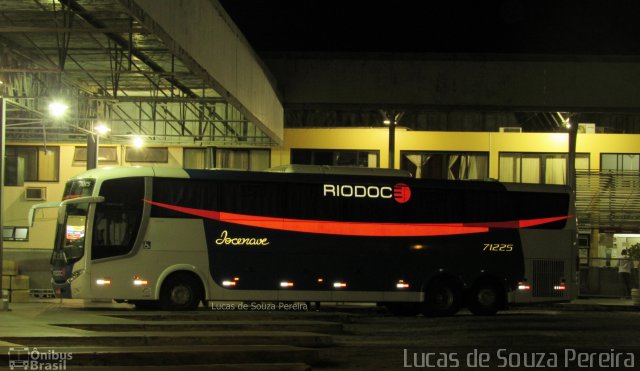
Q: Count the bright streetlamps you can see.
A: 3